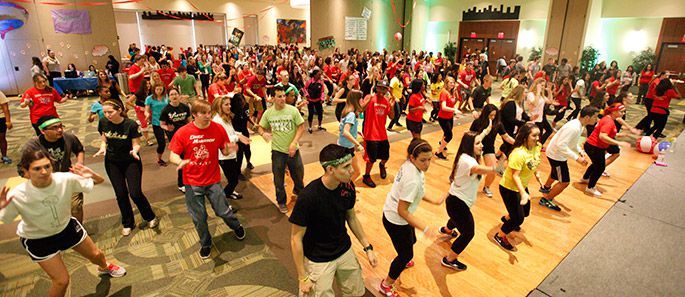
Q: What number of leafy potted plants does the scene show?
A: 4